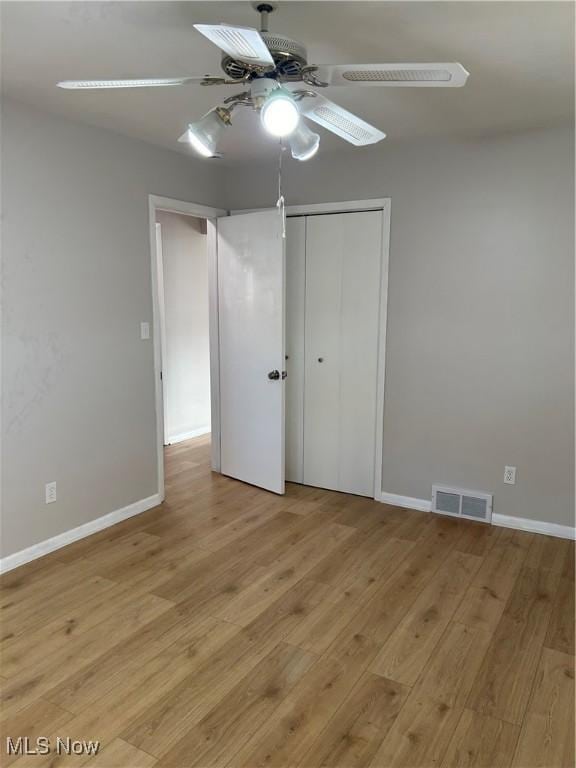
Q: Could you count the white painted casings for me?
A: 2